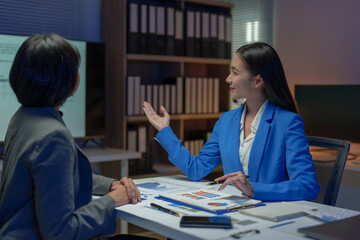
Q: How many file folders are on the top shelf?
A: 12